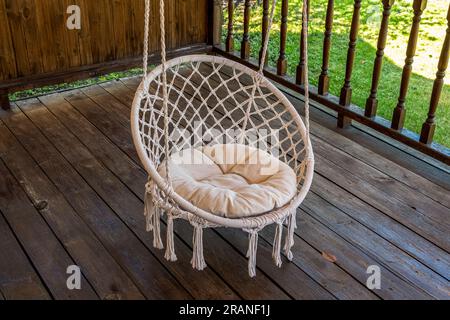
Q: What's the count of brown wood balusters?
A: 10